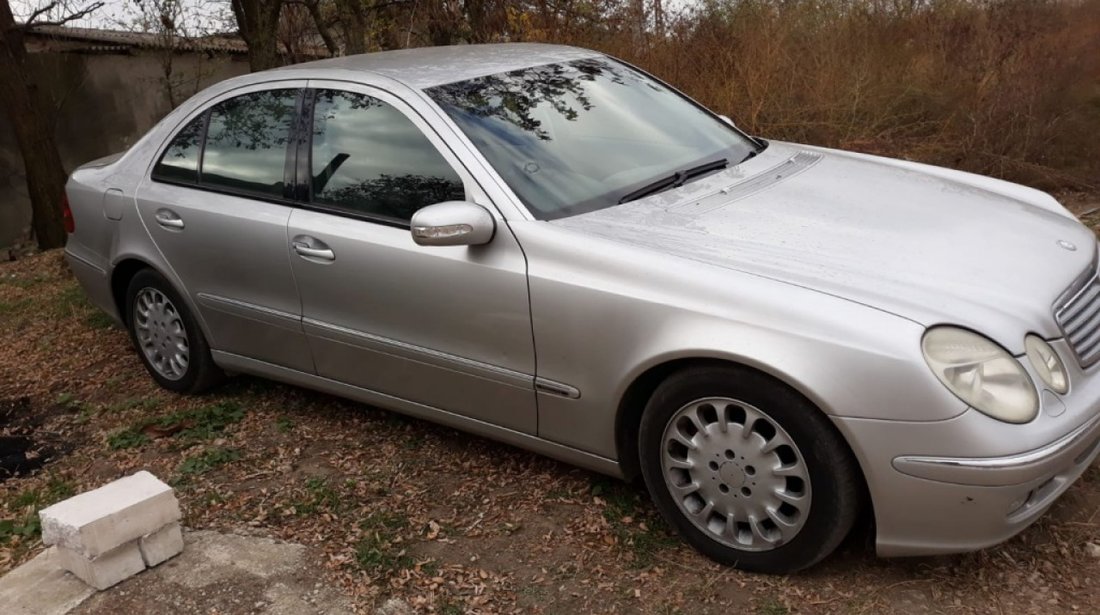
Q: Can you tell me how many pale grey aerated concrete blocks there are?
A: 3